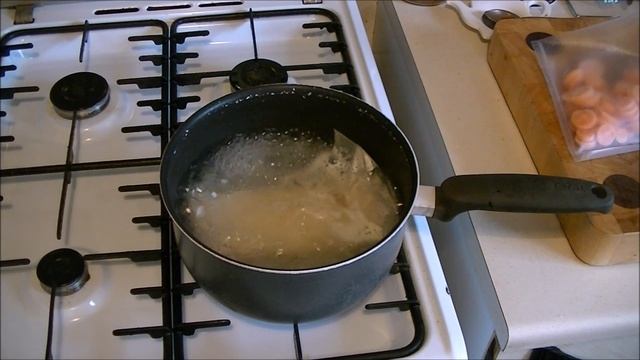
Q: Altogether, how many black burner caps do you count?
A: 3